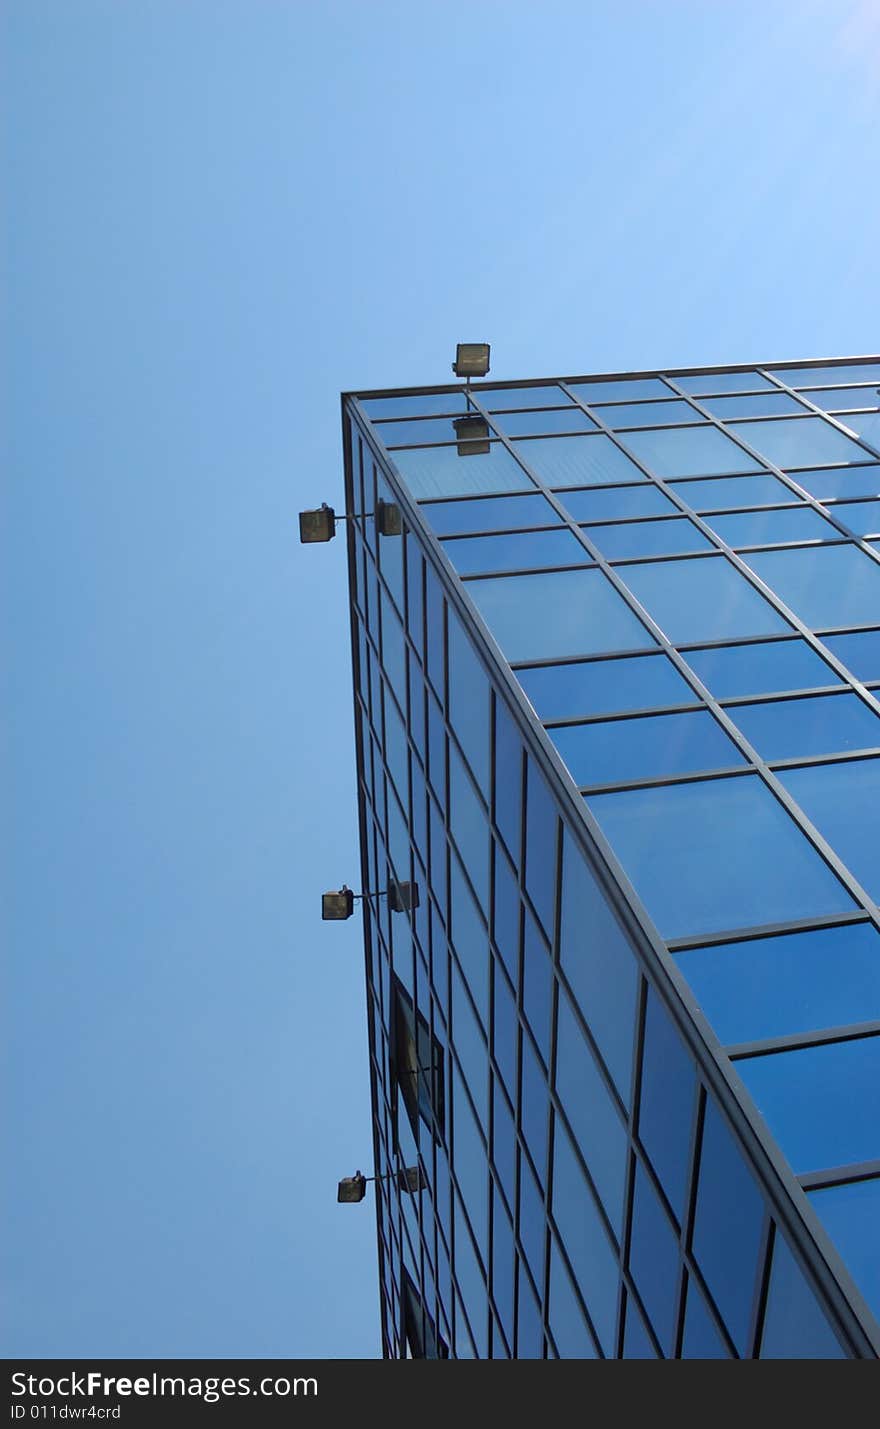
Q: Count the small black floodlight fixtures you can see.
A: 4